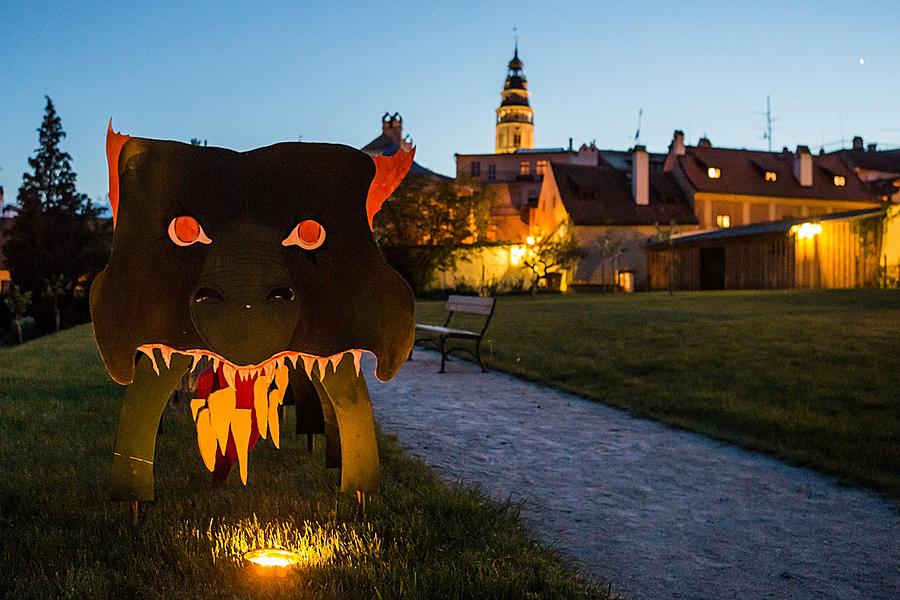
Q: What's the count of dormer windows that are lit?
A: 3